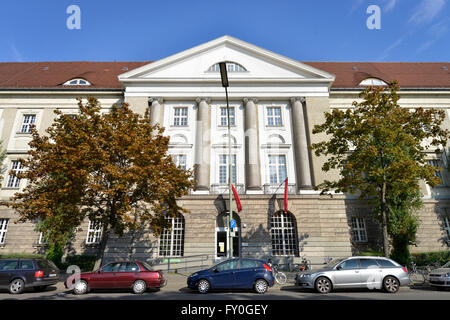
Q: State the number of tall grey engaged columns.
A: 4